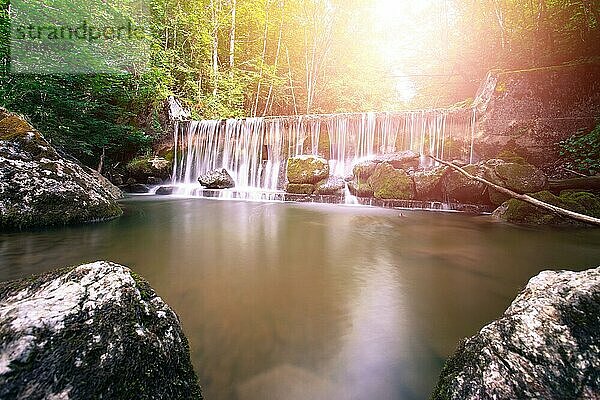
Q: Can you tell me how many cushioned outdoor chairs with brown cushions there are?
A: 0